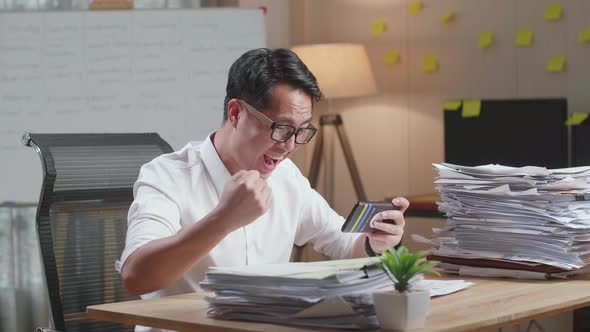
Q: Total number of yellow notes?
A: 13